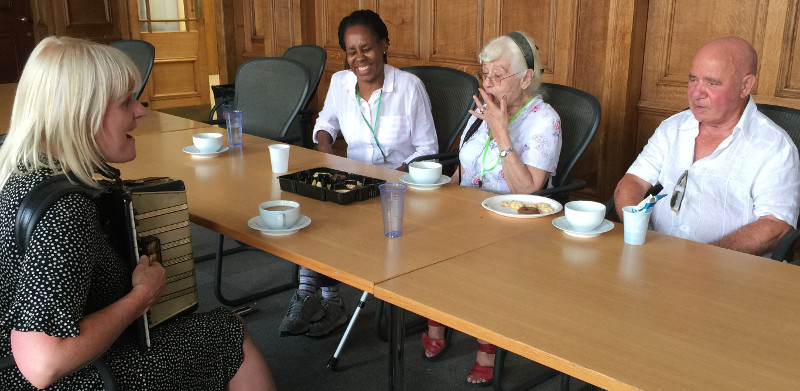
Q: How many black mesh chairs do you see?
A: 6